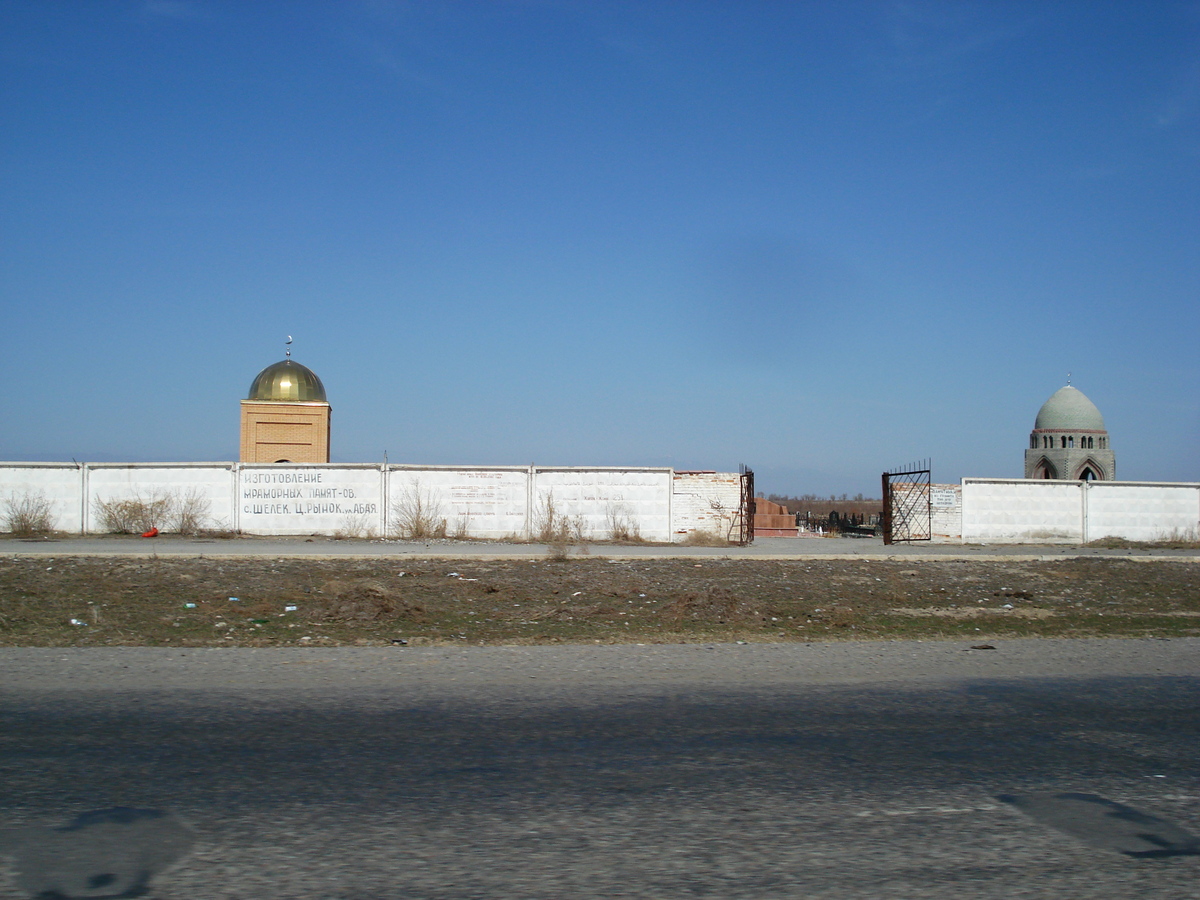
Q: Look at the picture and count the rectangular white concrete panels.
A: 7